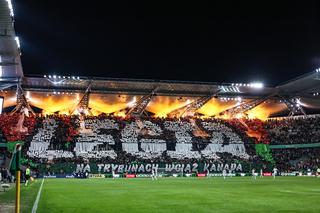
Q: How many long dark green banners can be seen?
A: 1